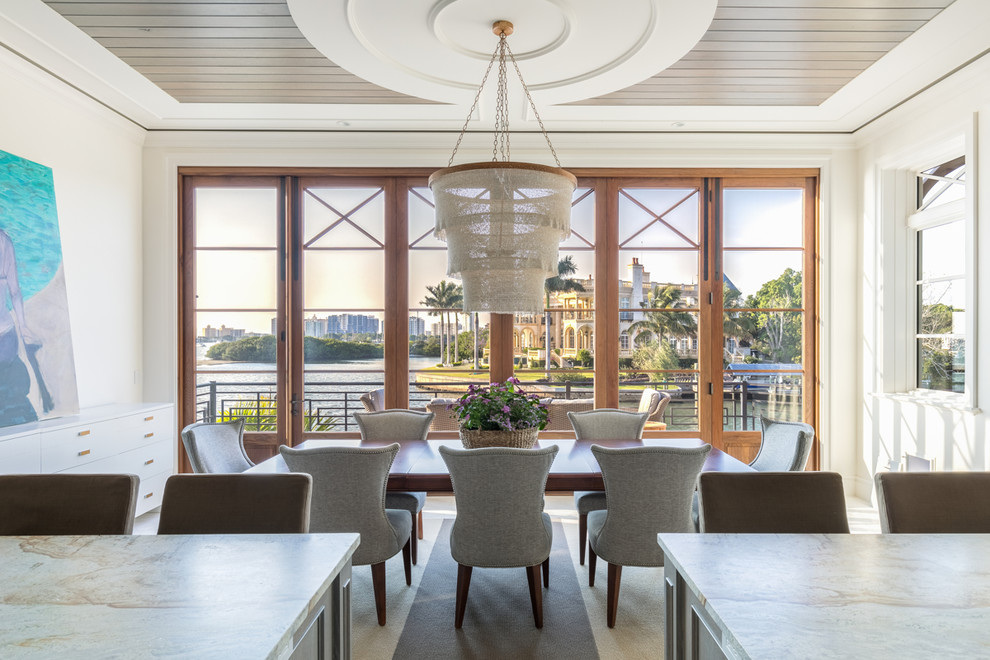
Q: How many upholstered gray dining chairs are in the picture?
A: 7